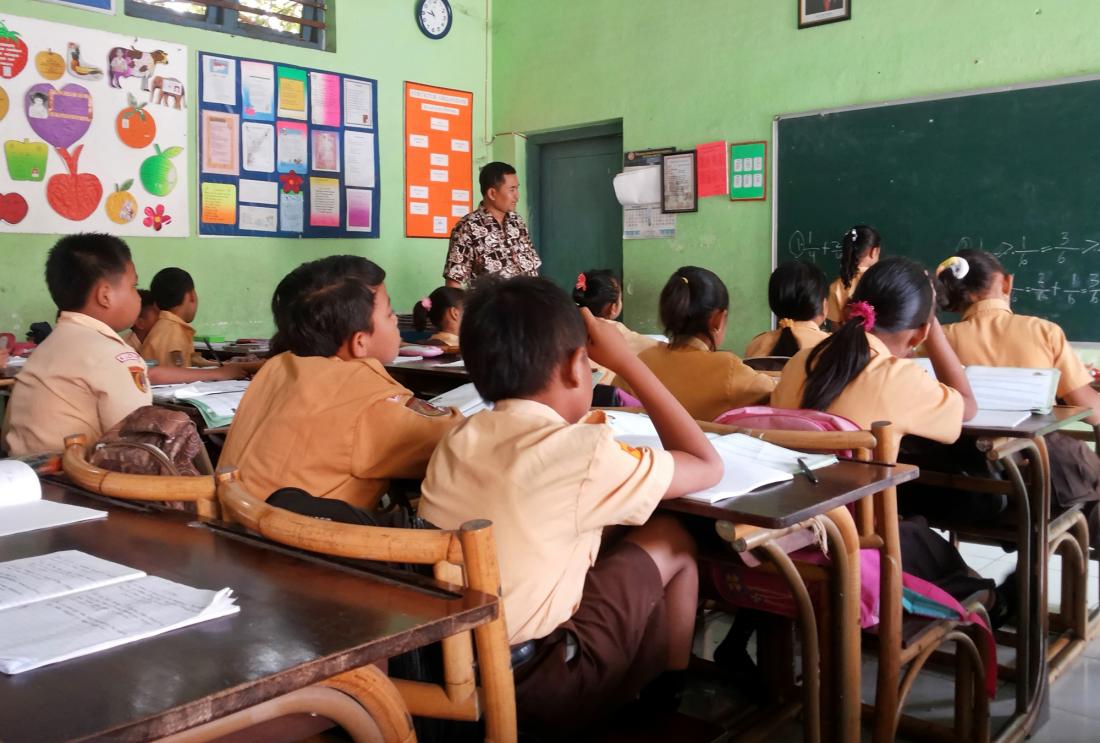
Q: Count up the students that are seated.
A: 11